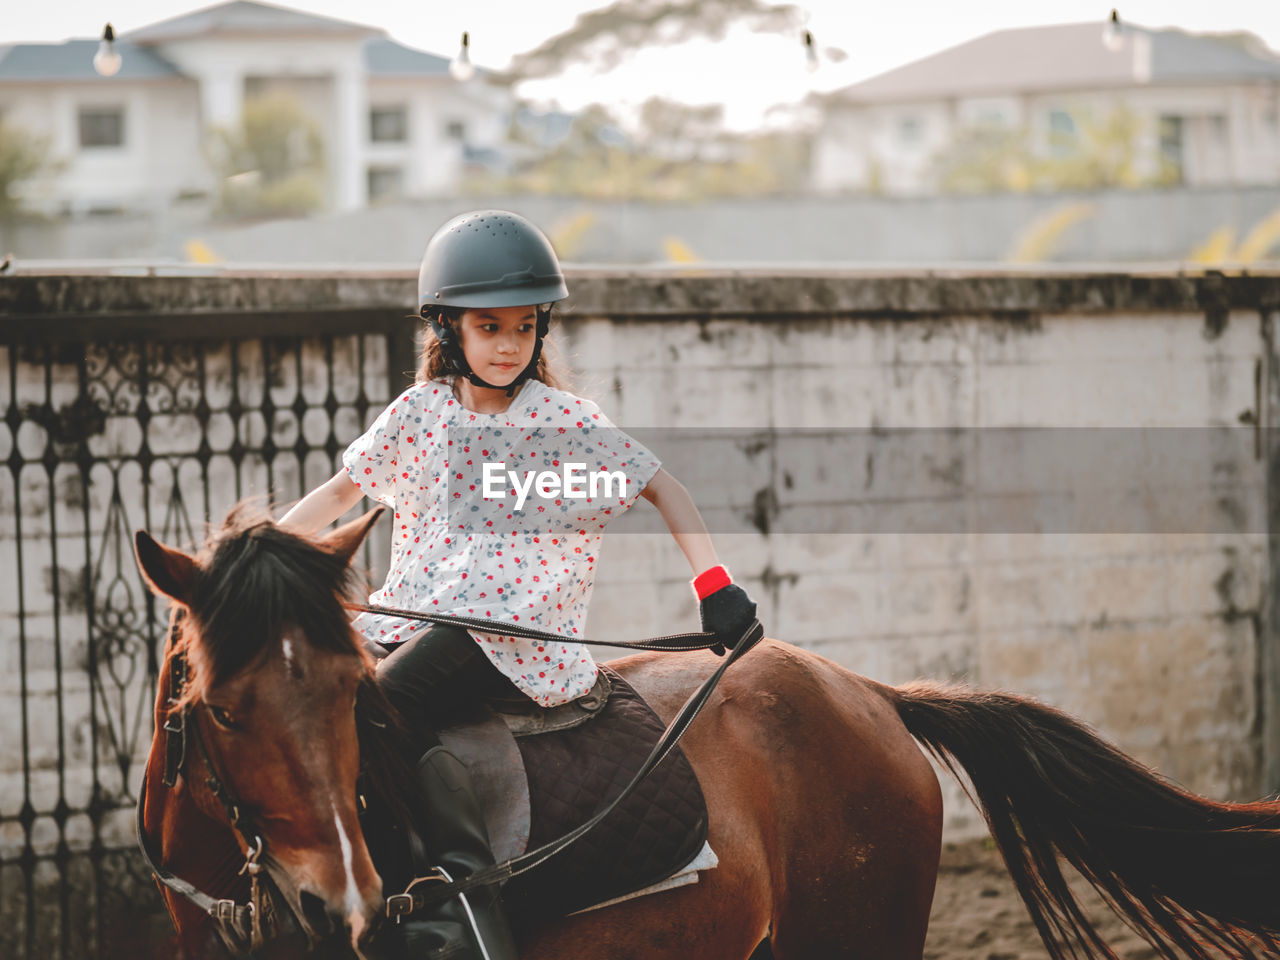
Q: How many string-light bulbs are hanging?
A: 4